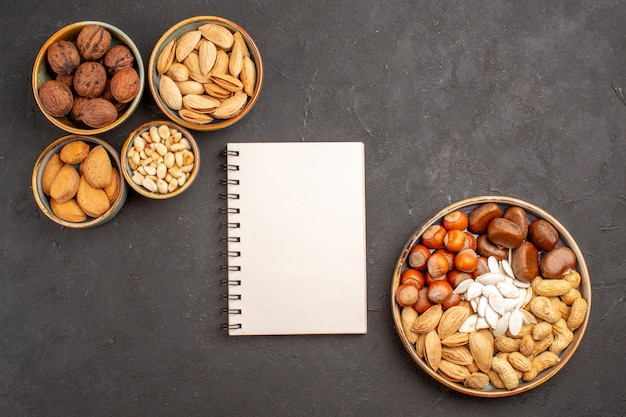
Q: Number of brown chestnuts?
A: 7